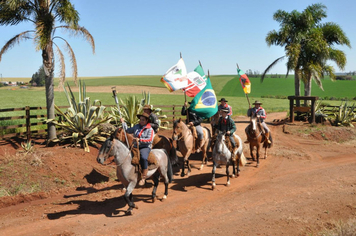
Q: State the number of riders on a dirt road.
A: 6